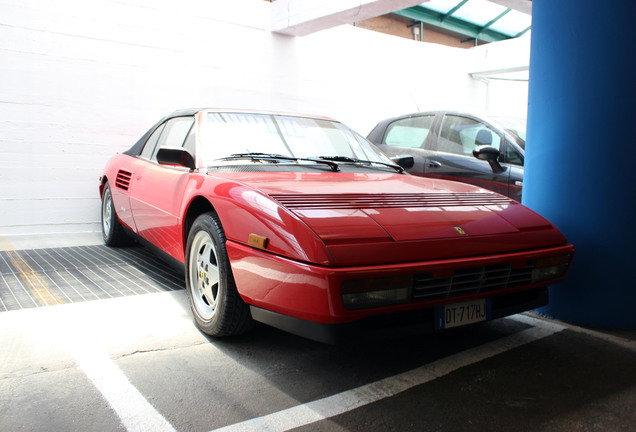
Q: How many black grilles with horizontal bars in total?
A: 1